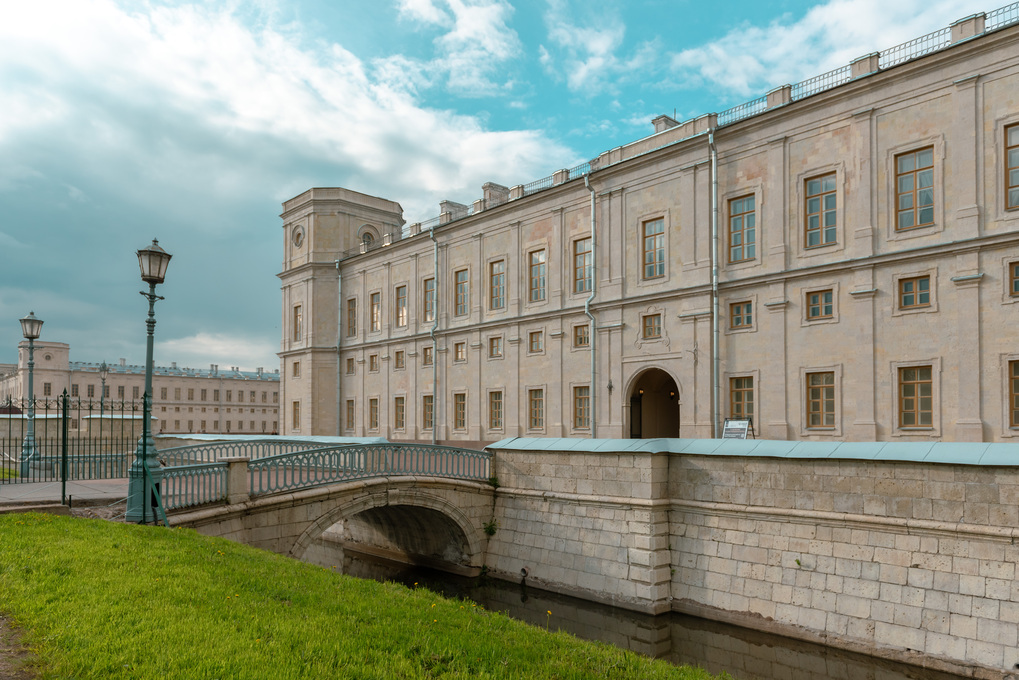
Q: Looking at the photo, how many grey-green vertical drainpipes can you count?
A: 4